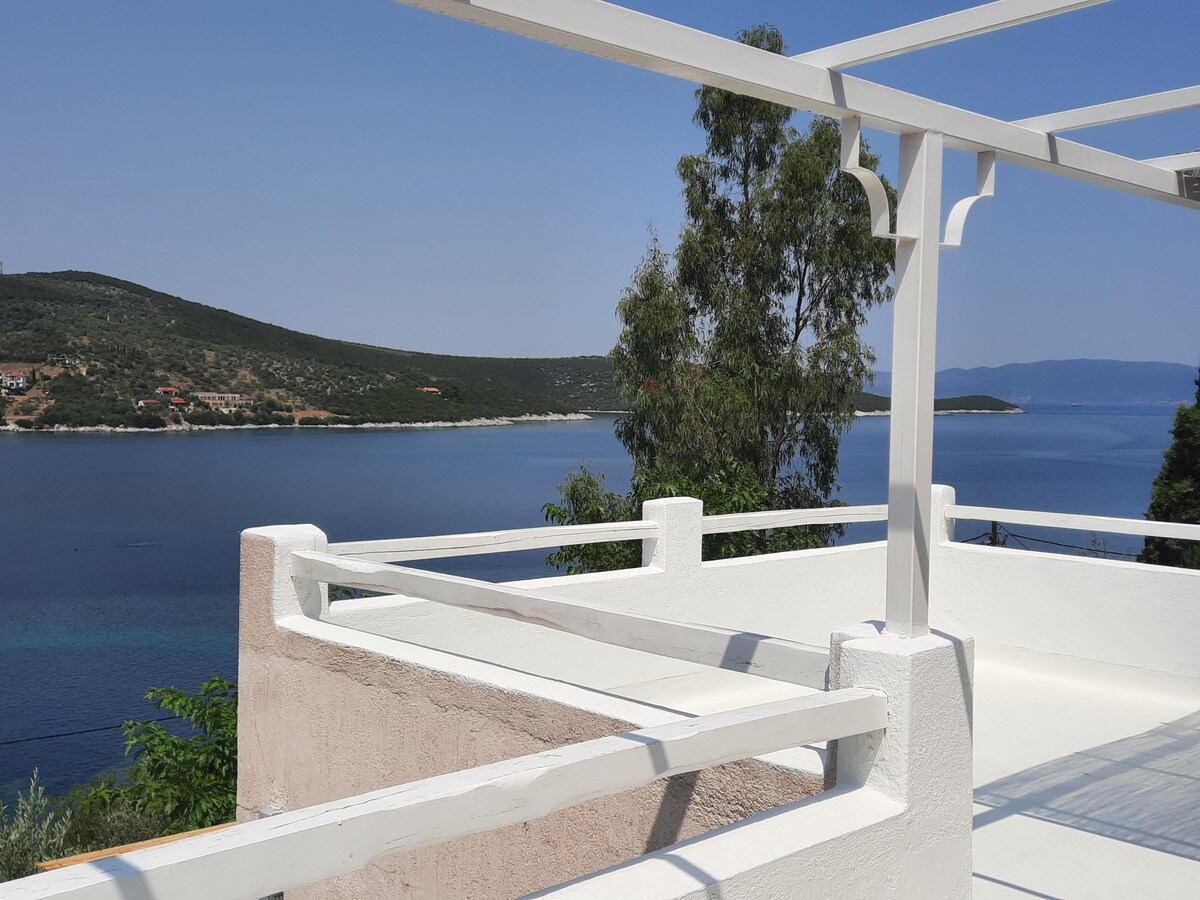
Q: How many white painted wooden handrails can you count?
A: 5